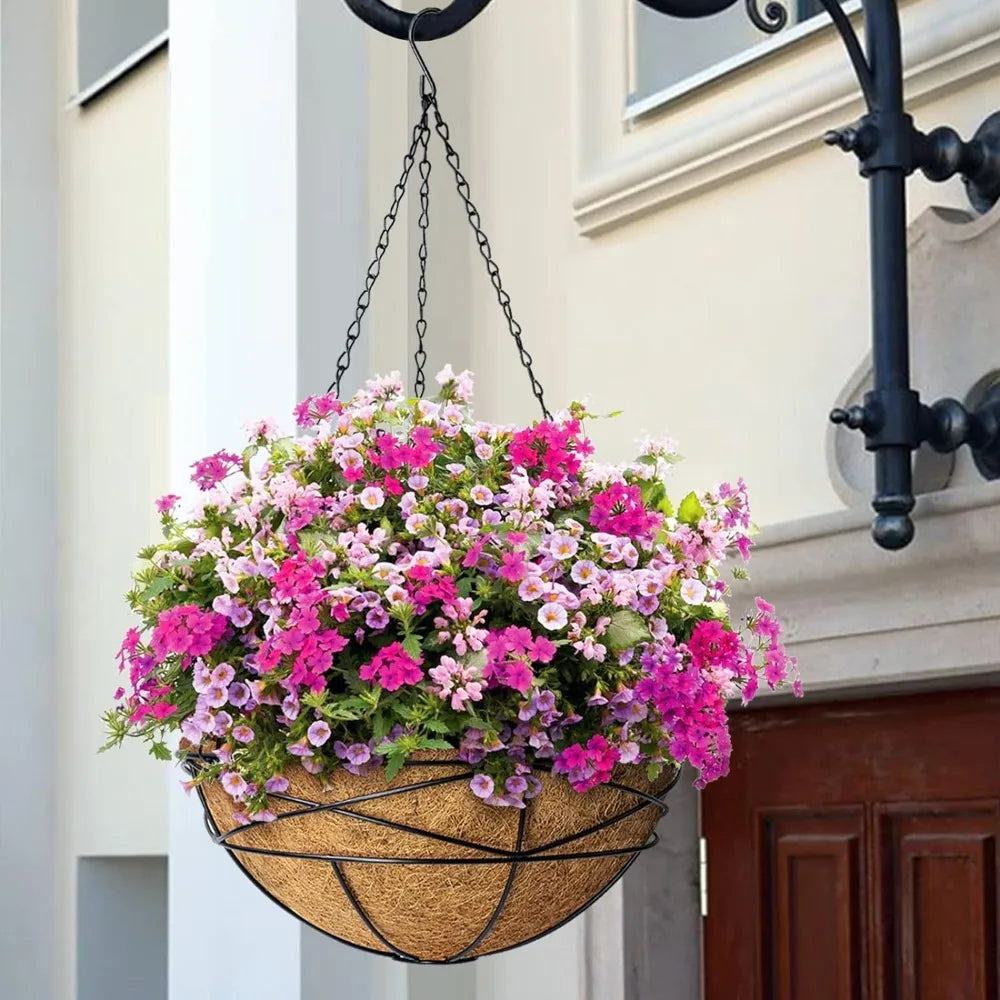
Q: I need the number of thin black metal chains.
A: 3